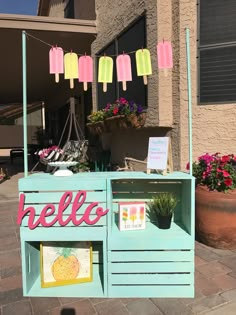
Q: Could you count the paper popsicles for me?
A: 7